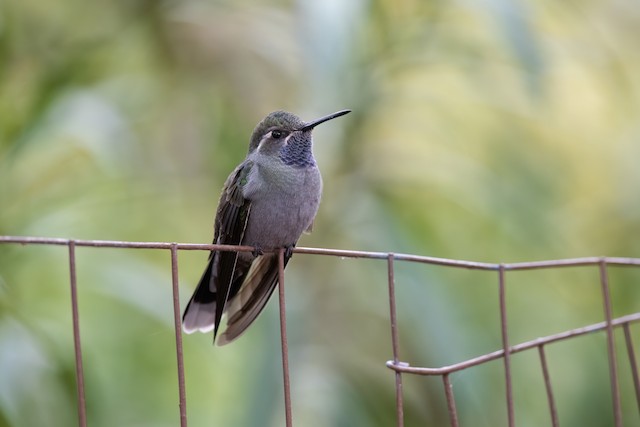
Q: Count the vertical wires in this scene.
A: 9